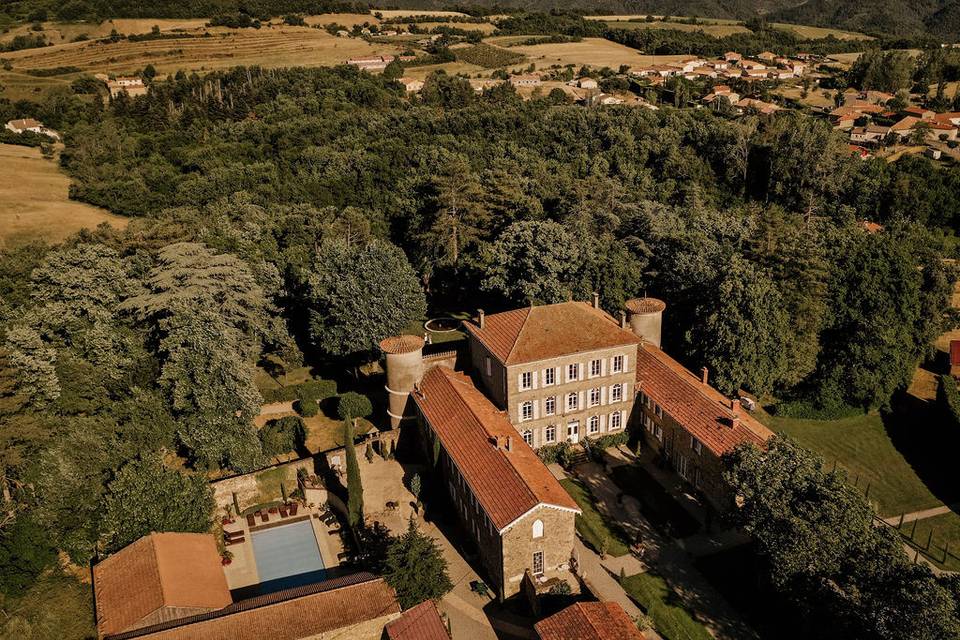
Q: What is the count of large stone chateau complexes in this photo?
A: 1